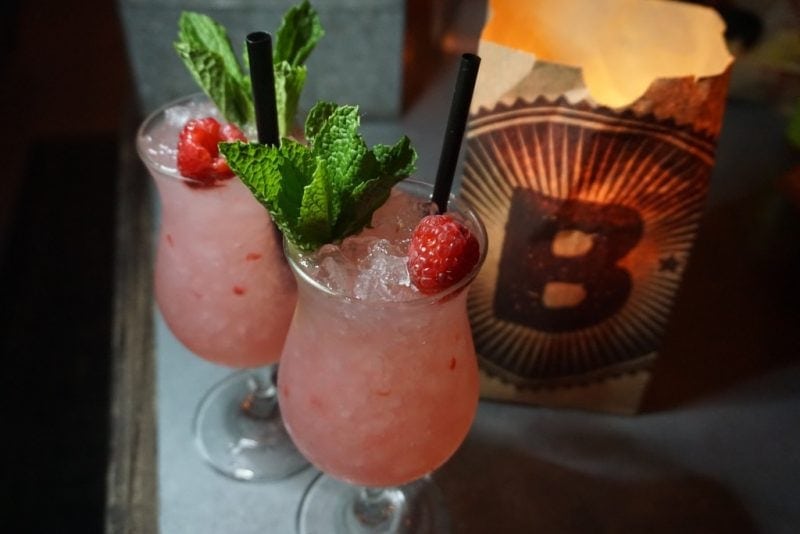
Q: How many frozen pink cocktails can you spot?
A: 2